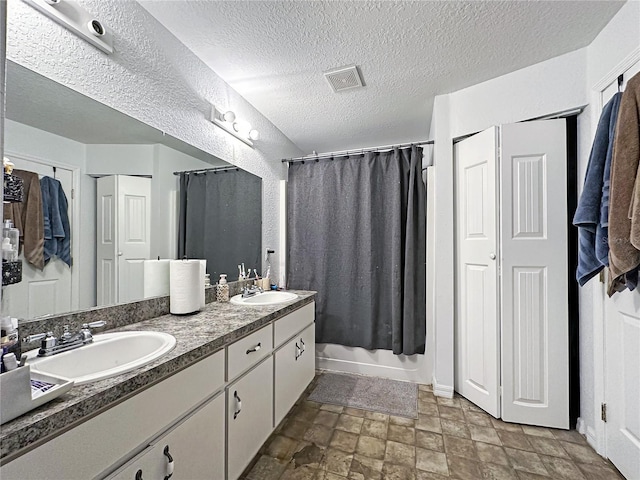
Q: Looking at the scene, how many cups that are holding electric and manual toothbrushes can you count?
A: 2